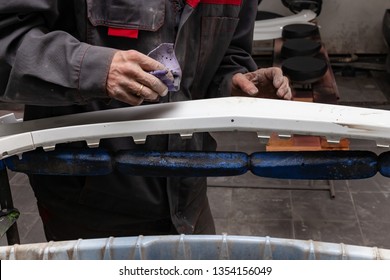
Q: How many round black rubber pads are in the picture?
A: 3